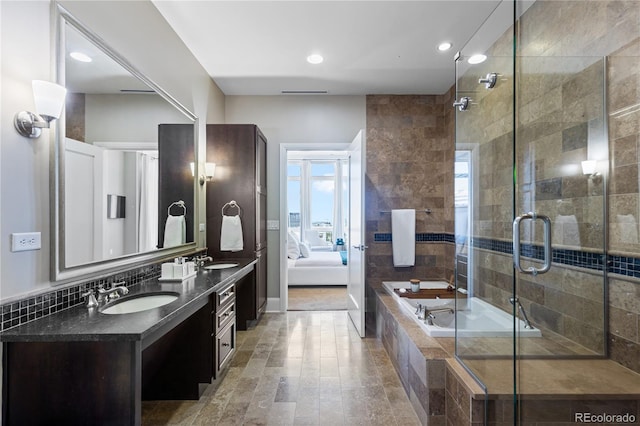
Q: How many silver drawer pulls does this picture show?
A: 3